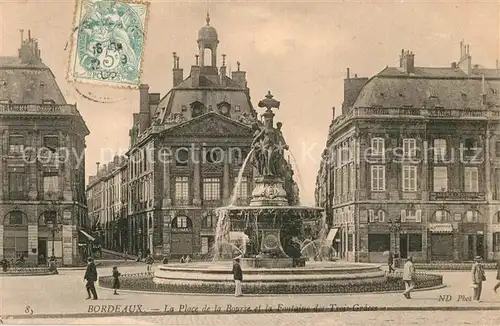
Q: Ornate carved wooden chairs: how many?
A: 0